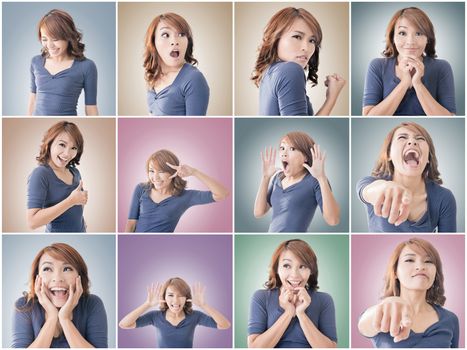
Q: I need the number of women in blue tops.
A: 12